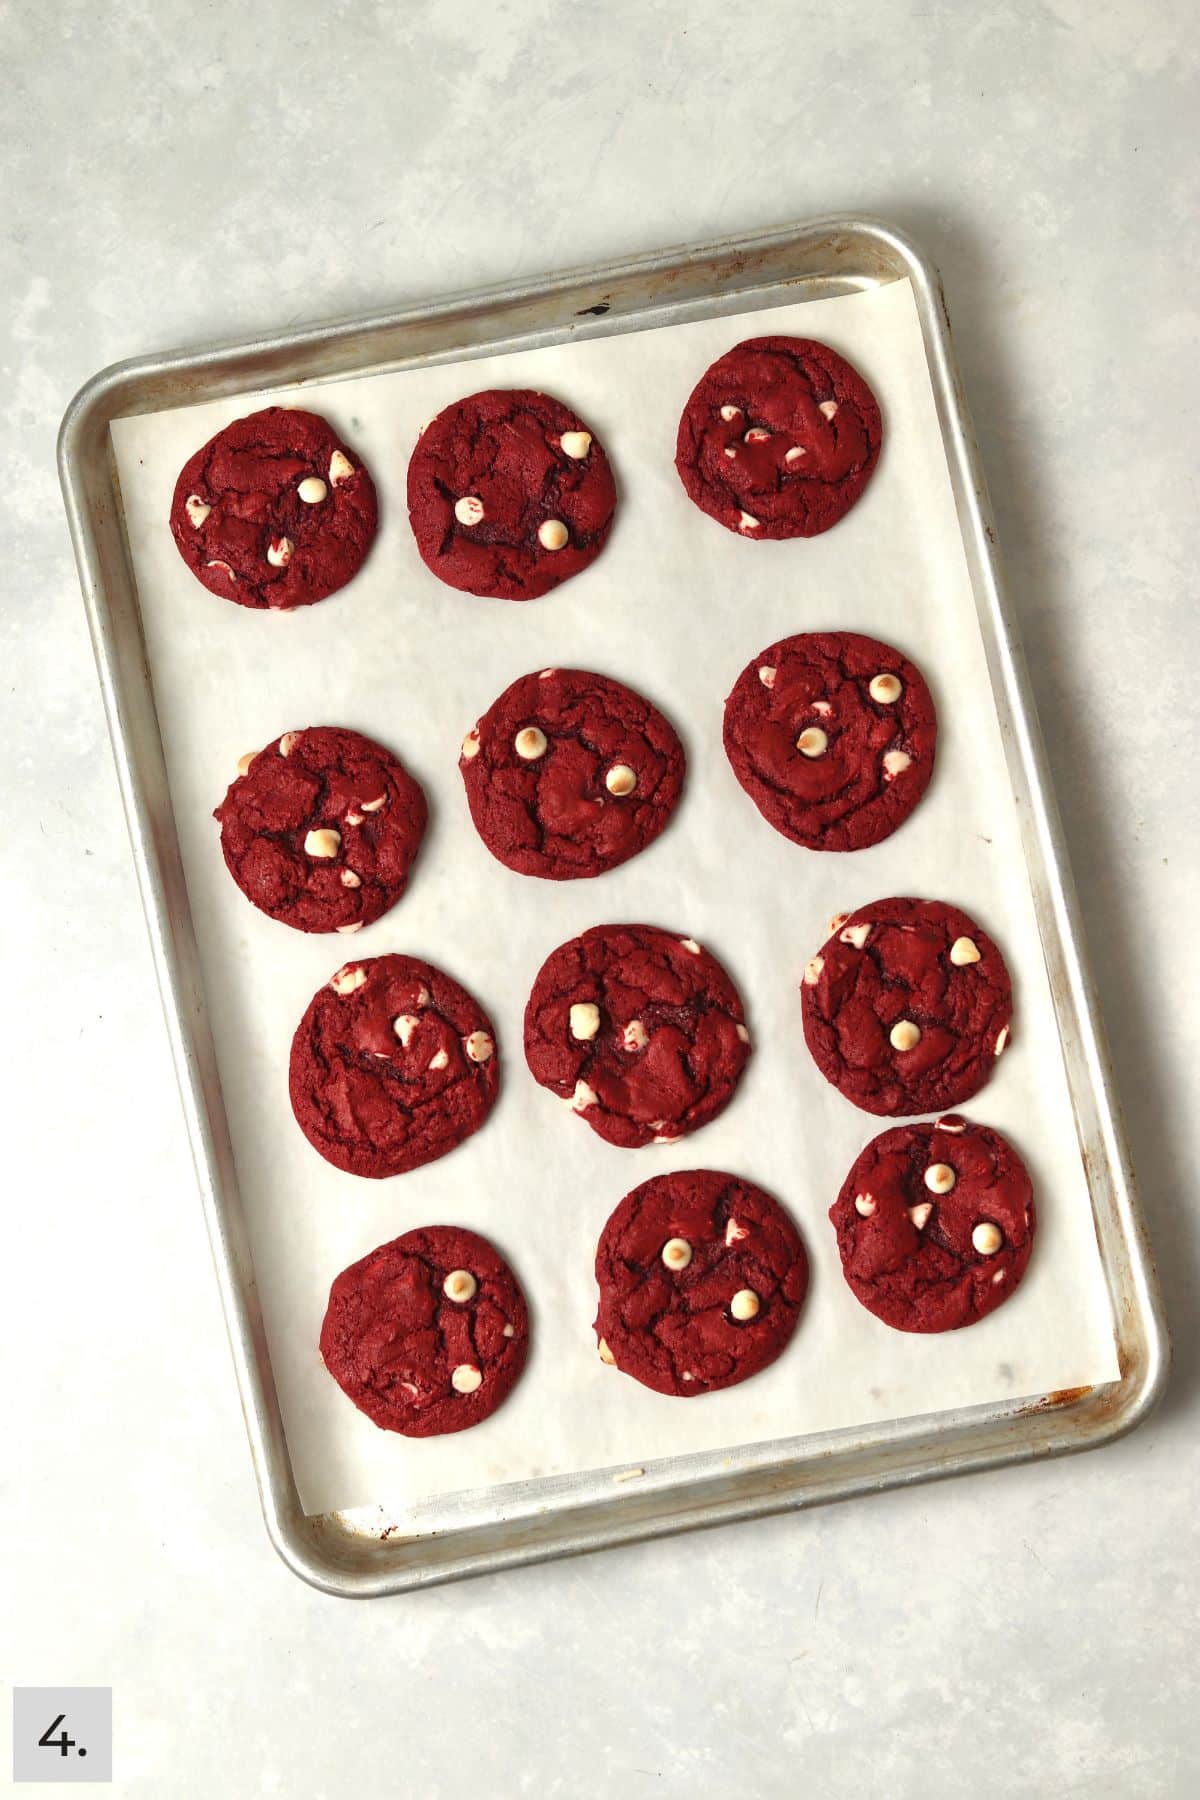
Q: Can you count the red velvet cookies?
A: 12